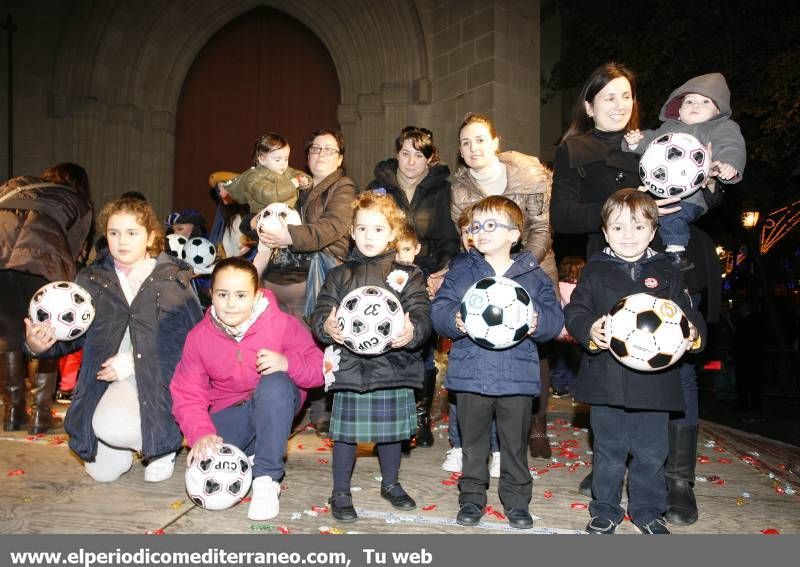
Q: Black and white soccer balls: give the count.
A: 9